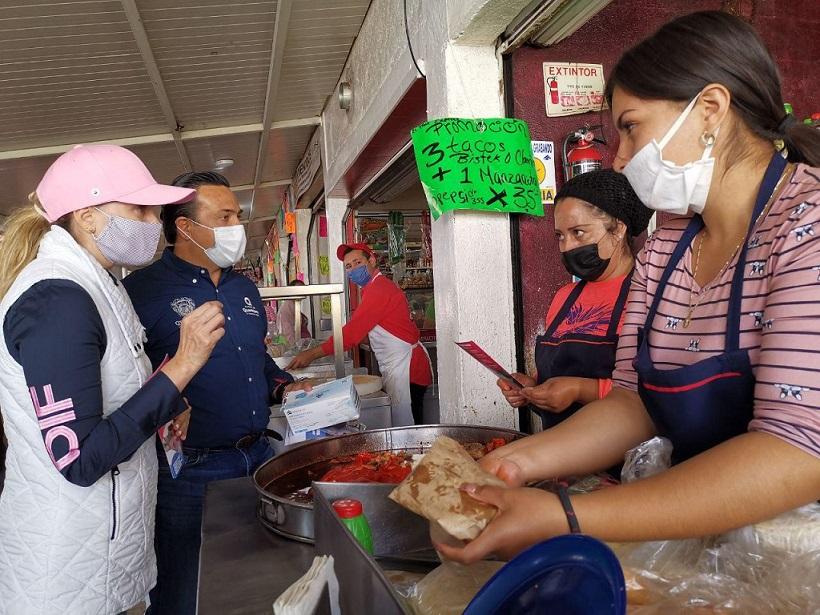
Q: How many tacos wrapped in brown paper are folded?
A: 1